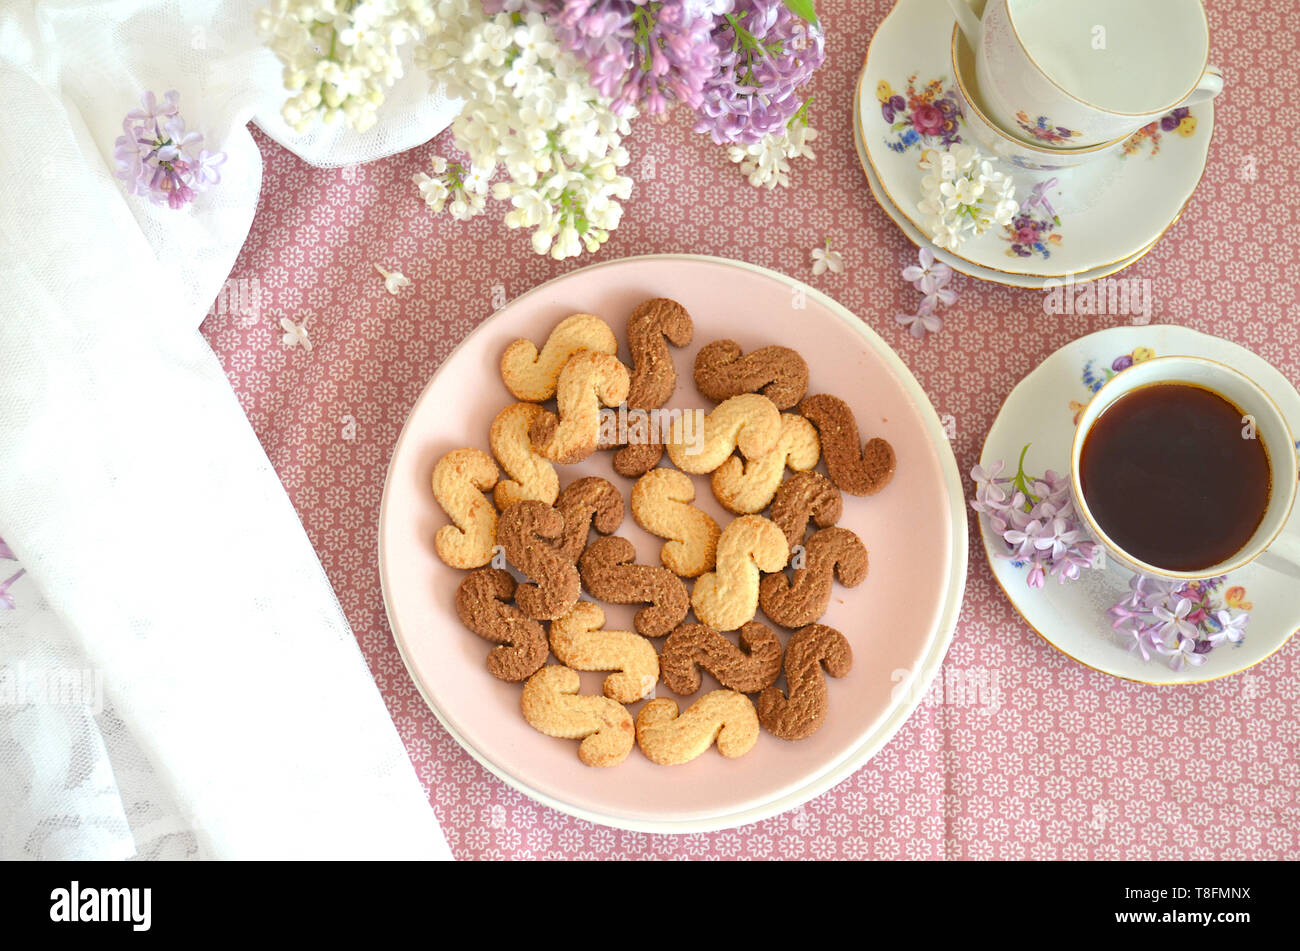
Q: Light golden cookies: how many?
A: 11